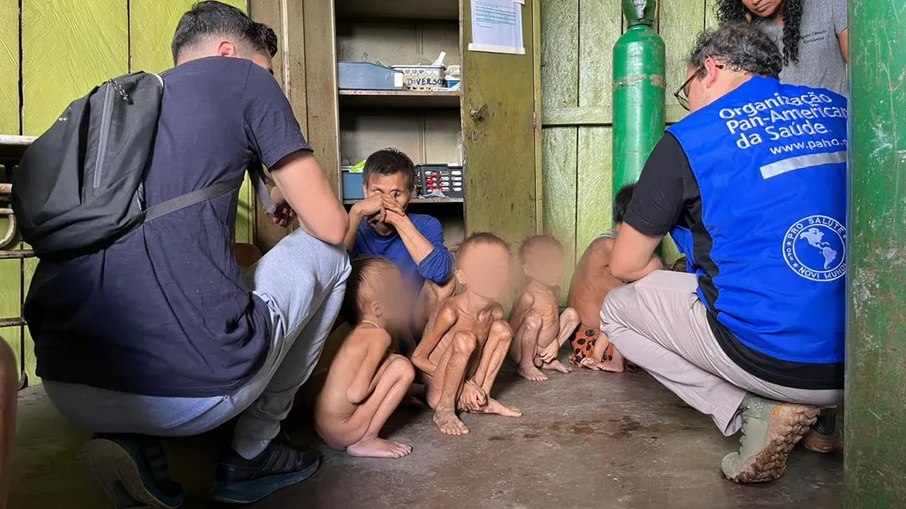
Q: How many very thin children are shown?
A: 3